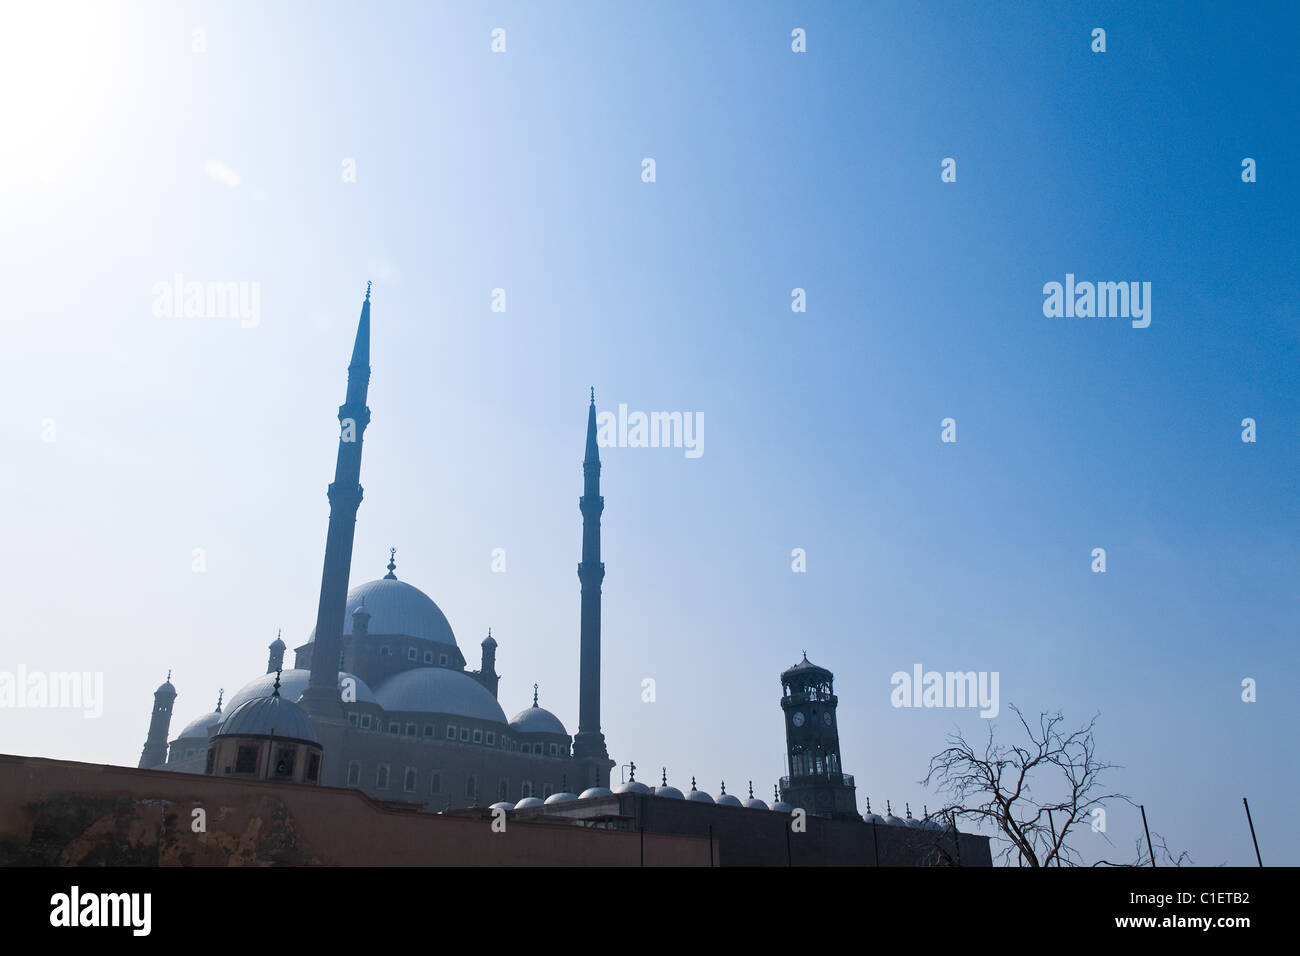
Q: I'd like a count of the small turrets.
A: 4